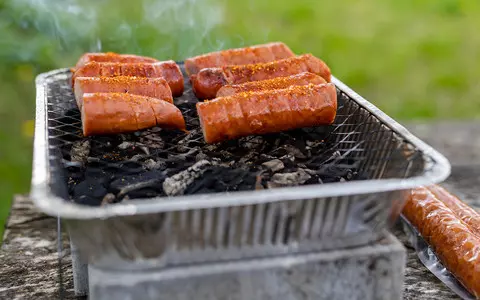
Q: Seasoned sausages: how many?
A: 8